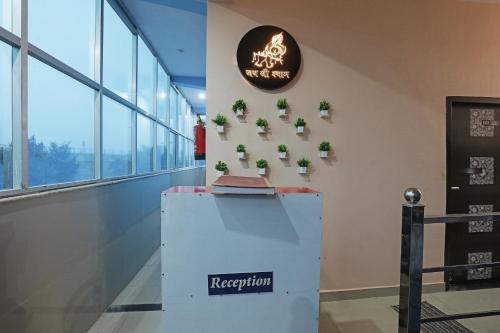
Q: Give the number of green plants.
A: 12